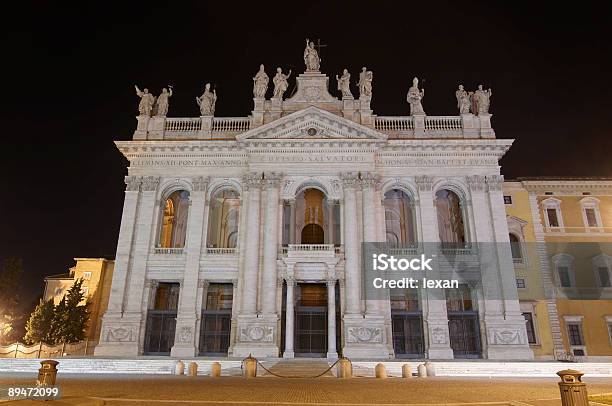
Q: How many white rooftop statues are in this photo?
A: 11